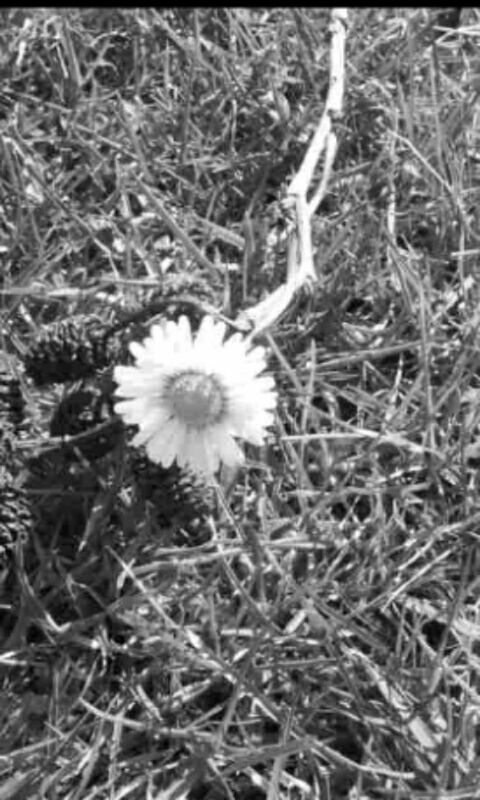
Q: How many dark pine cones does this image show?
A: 4